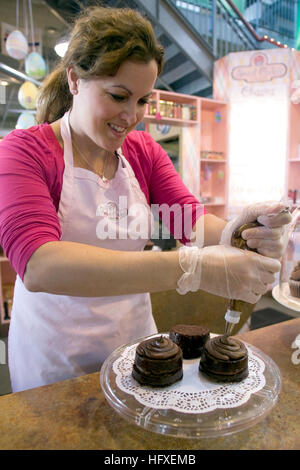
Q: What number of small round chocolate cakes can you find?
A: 3